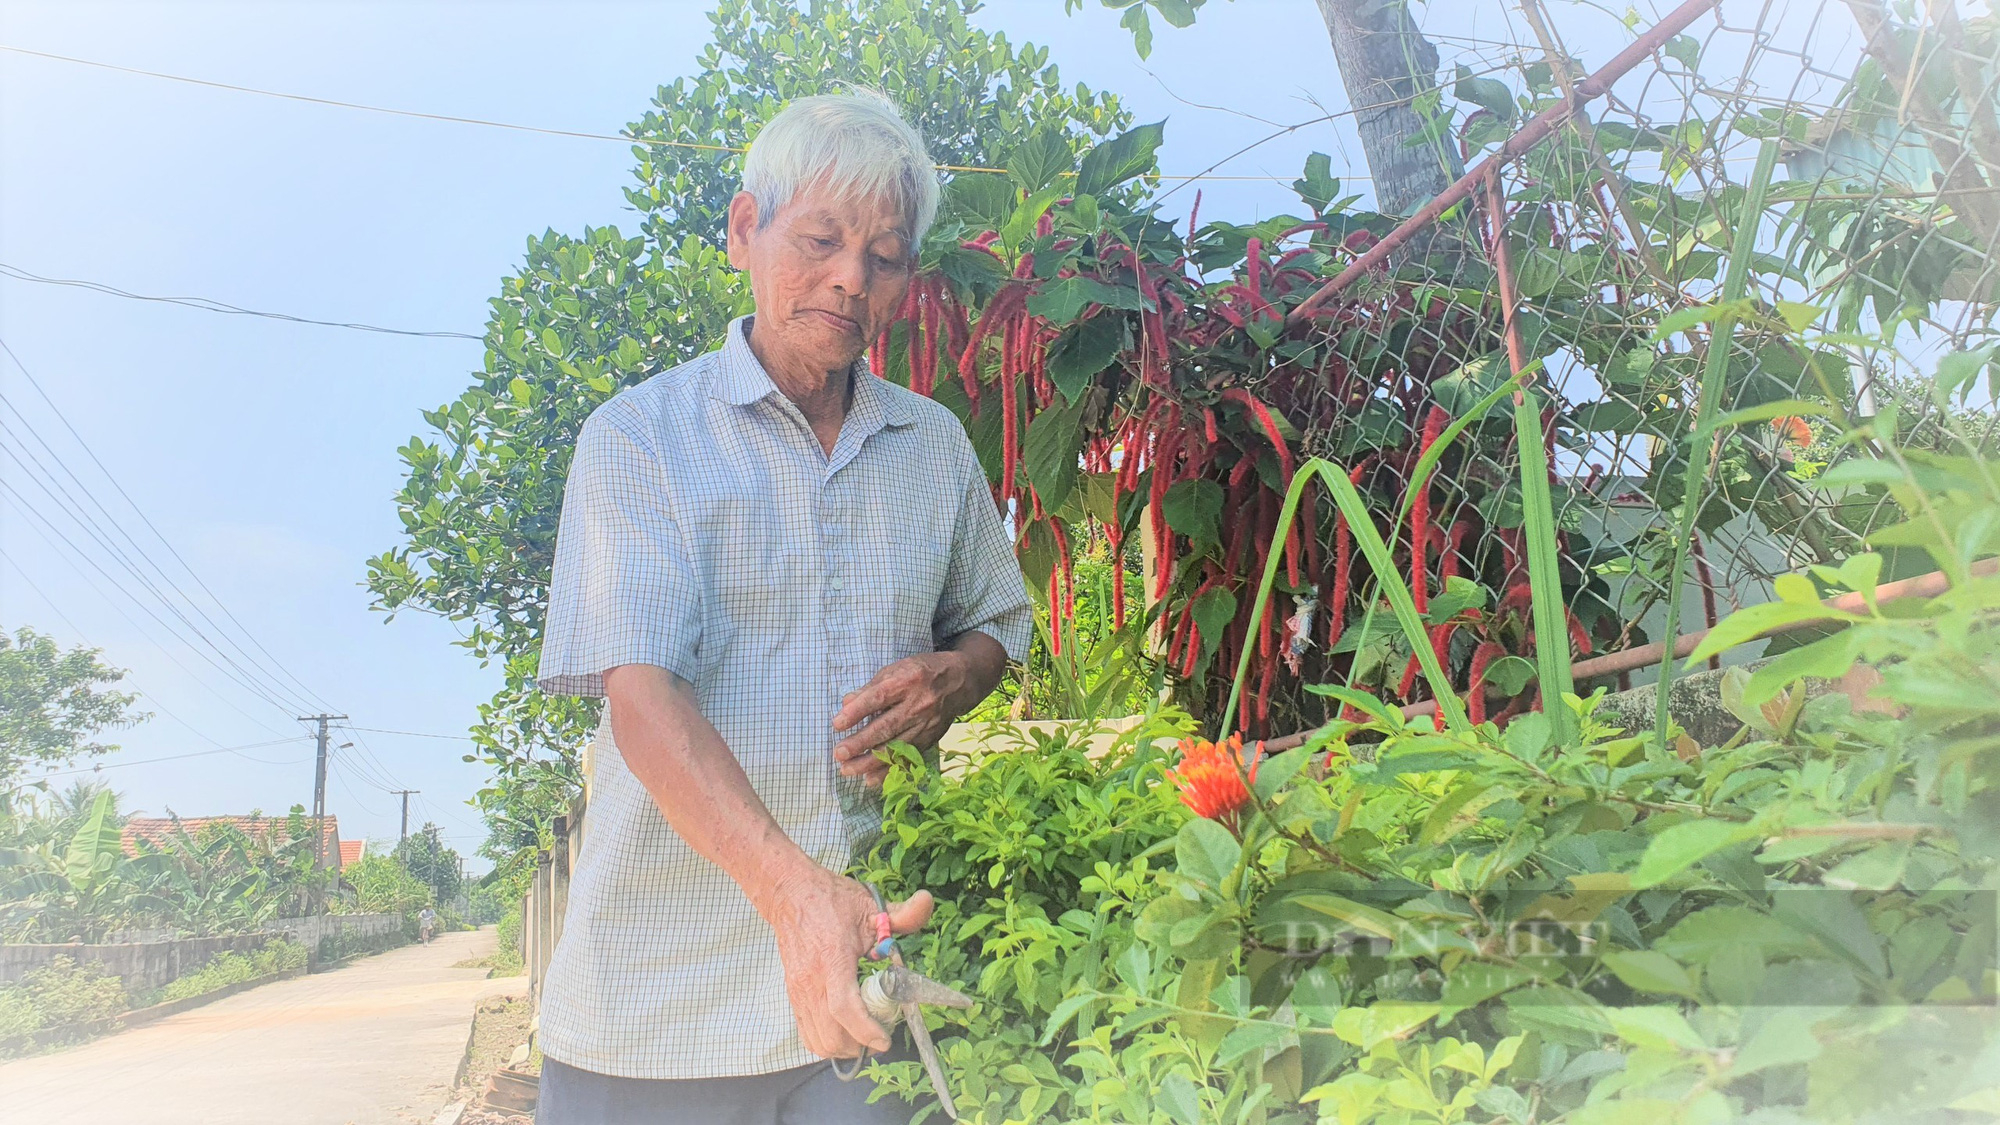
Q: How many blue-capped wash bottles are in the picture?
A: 0